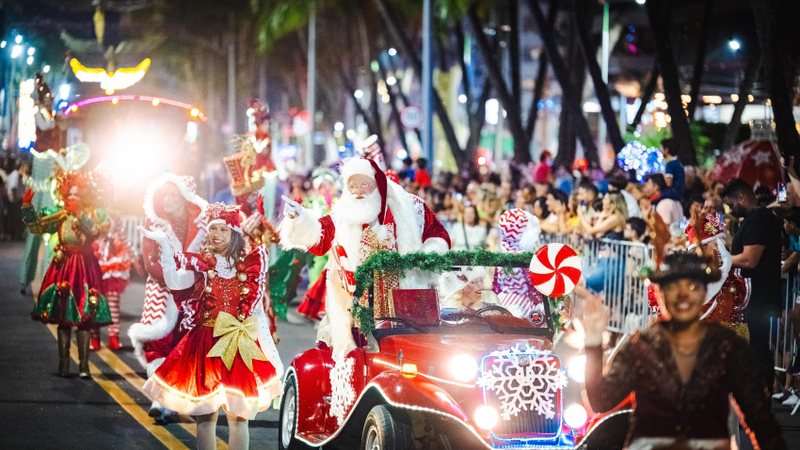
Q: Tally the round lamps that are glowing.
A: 4